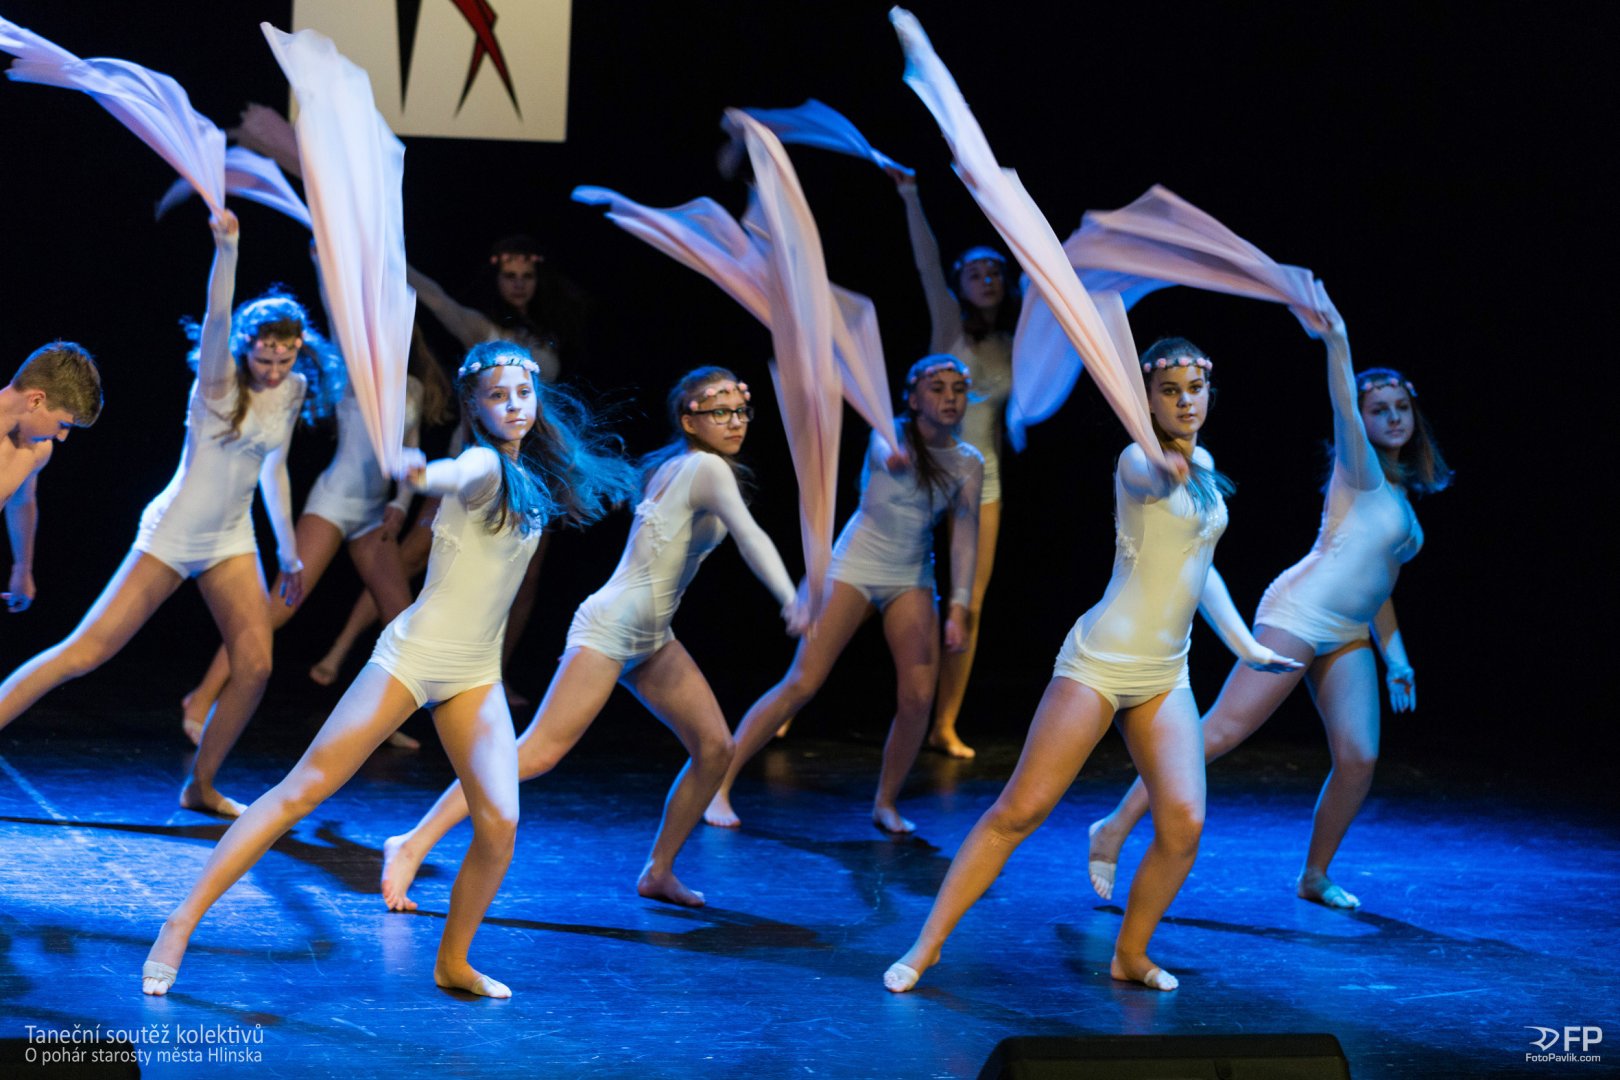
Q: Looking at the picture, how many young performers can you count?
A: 10